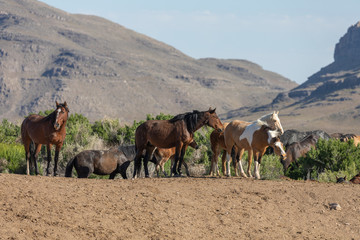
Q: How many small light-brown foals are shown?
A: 1